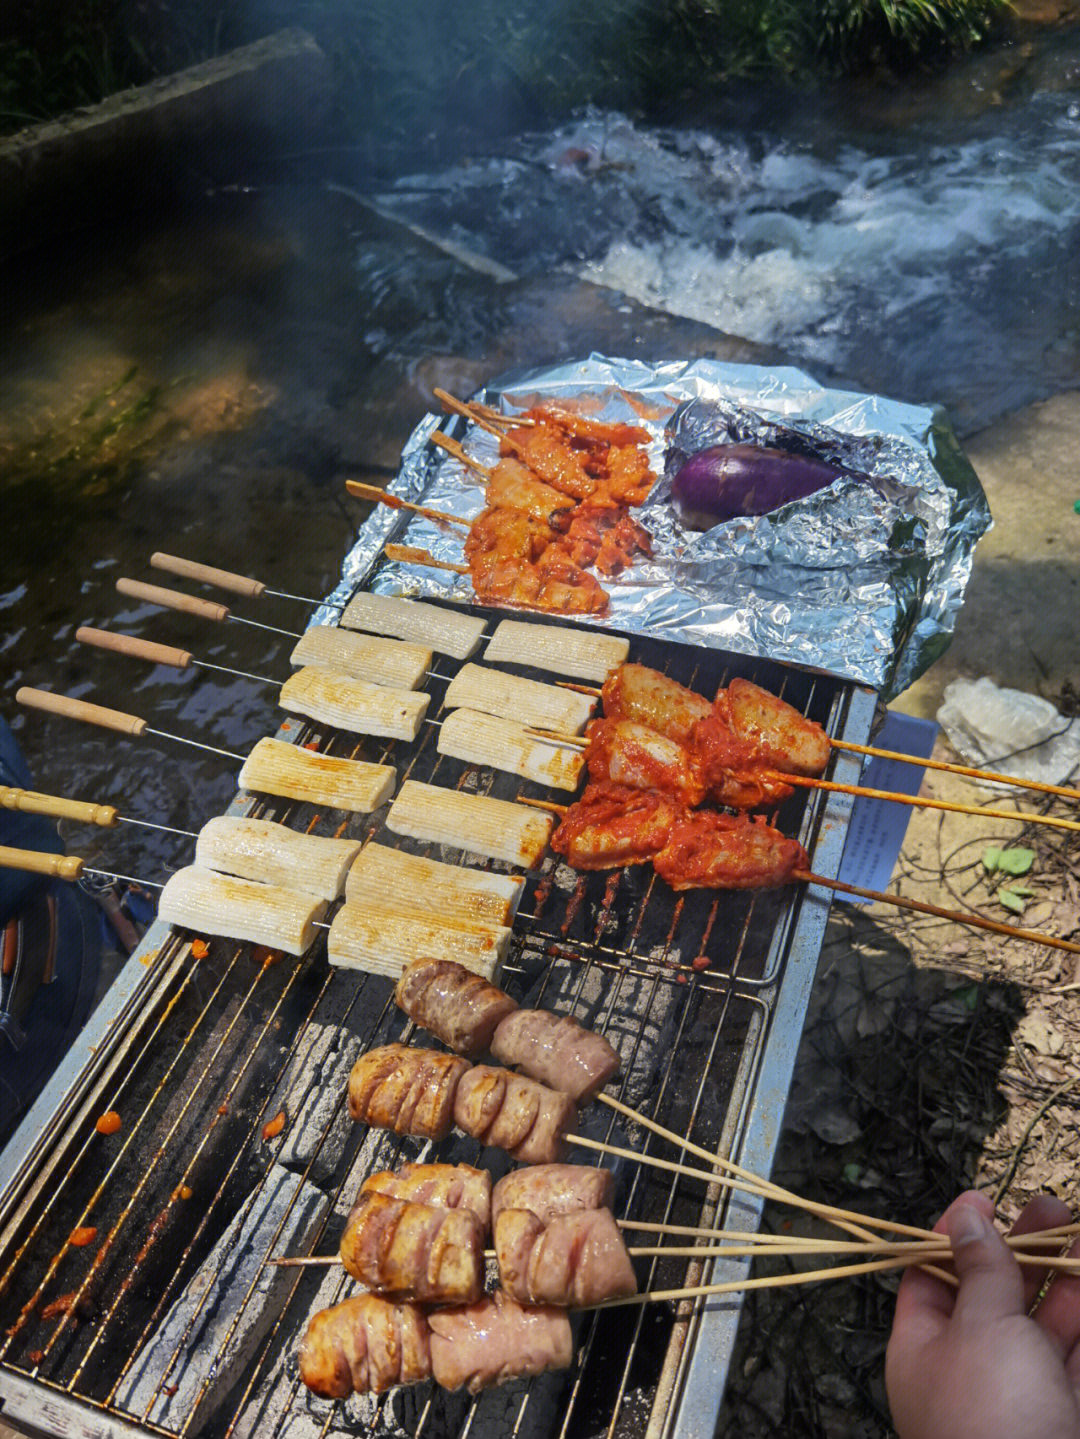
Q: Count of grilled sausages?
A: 10